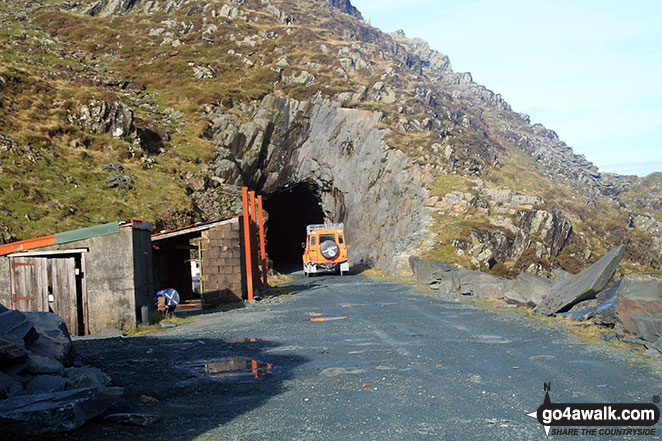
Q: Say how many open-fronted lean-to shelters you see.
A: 1